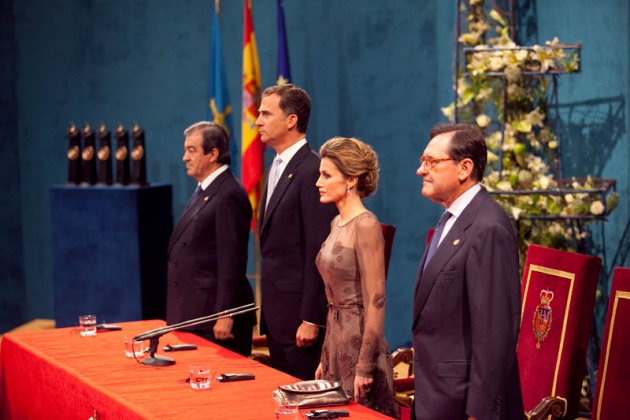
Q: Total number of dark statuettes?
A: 5